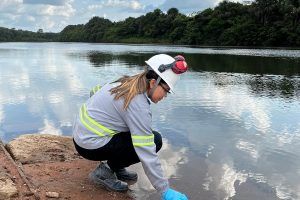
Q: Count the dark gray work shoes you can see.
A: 2